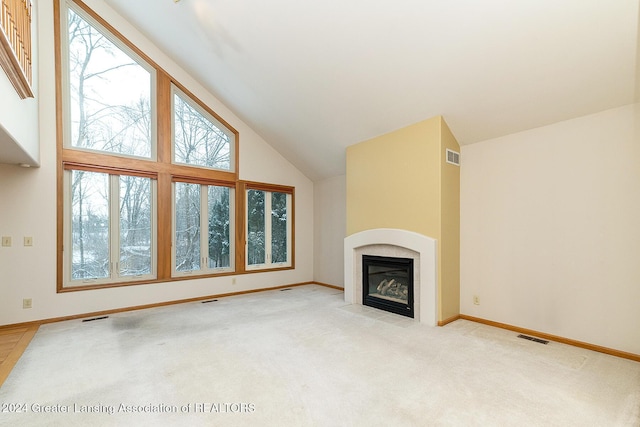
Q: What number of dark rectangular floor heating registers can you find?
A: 4